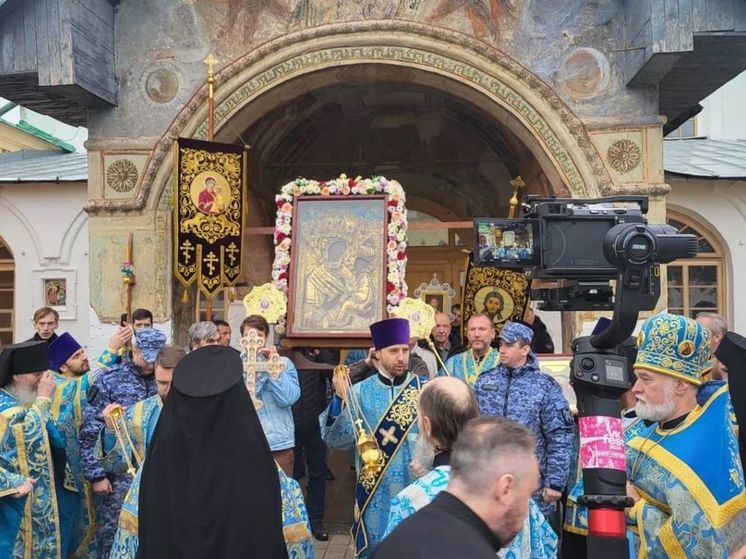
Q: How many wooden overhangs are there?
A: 2